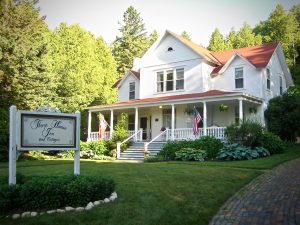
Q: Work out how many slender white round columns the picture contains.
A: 6